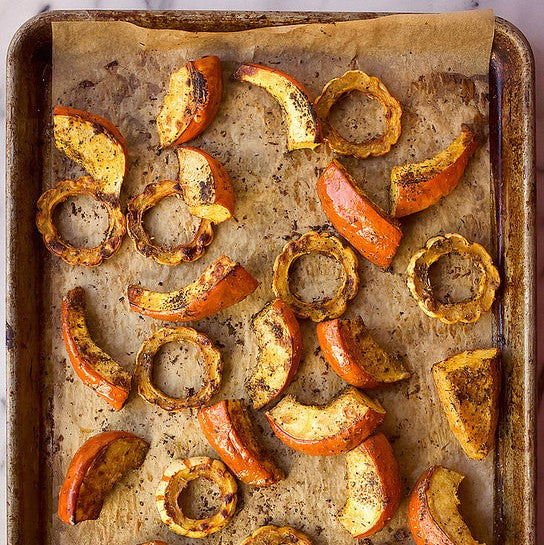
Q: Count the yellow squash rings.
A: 8